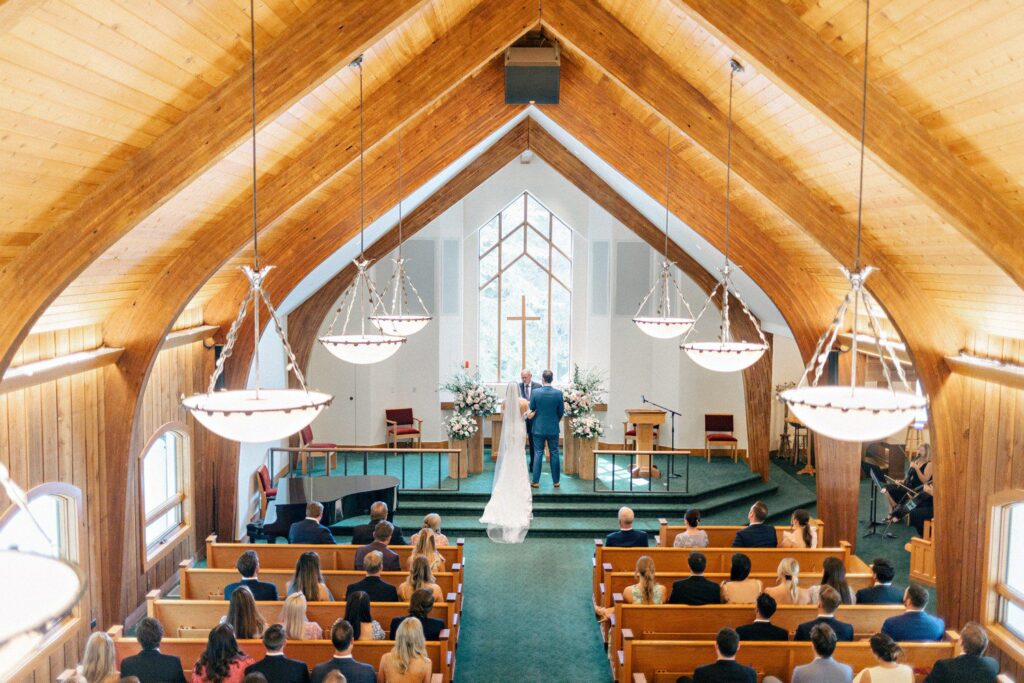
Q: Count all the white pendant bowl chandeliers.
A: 7